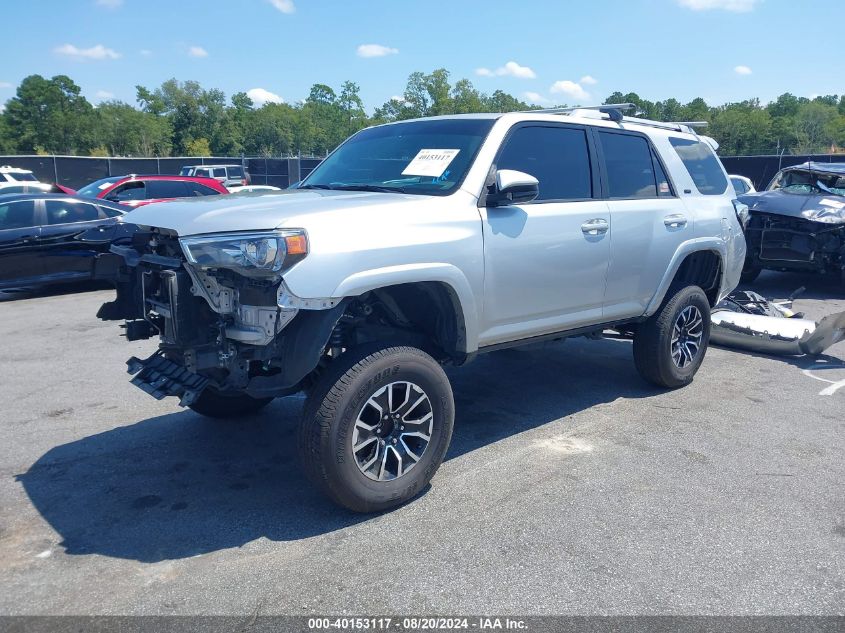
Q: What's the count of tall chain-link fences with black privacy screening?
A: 1